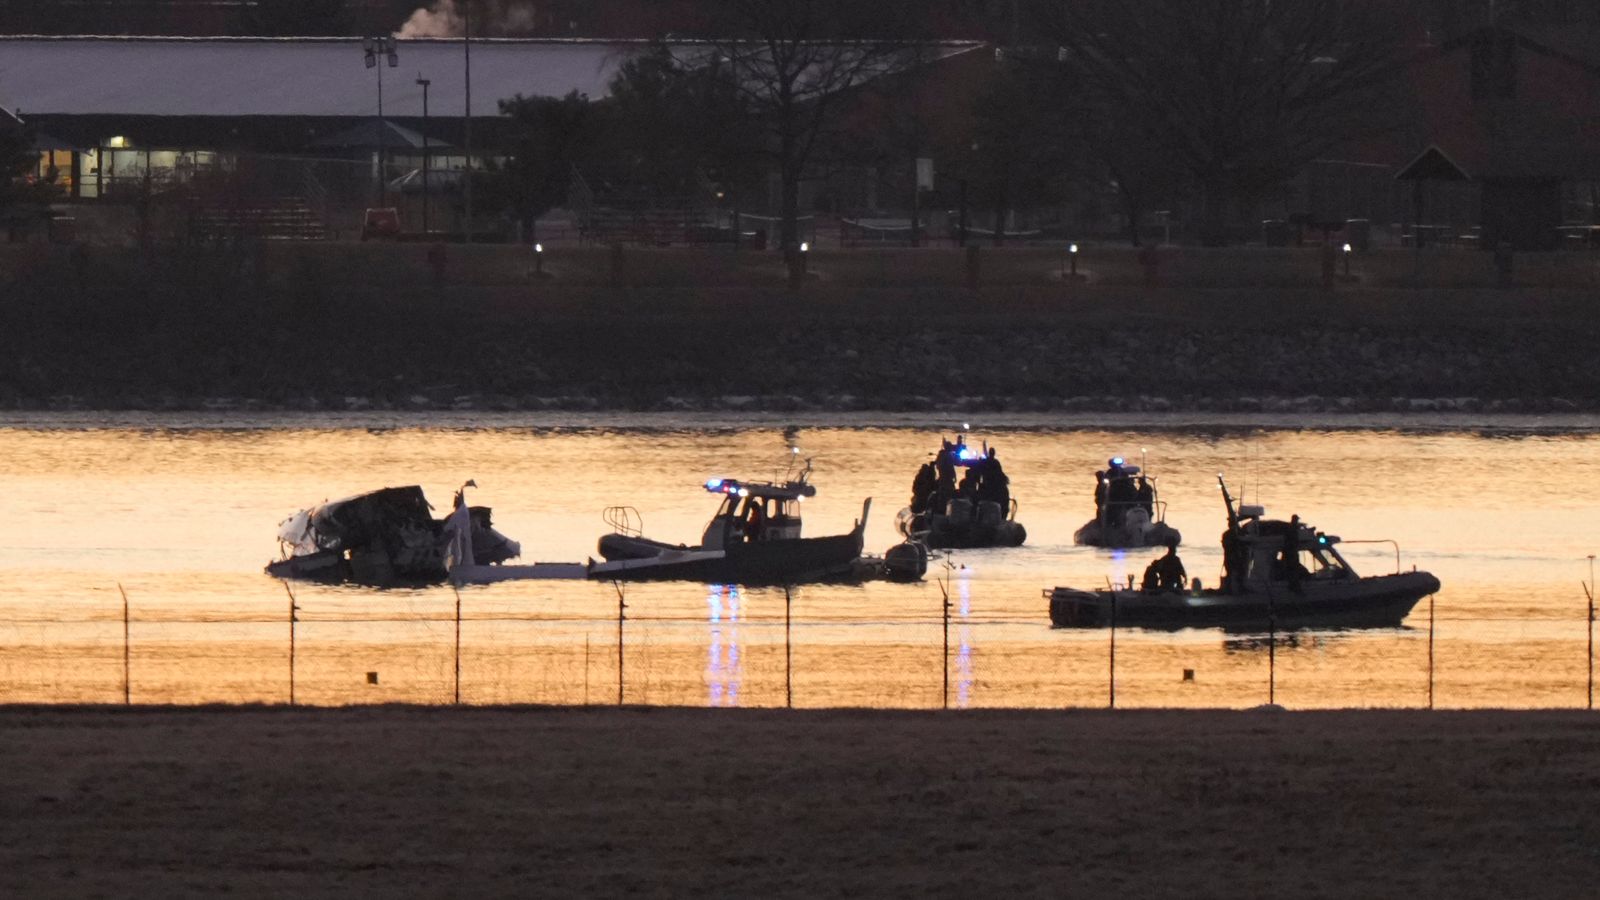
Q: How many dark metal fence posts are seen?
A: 10